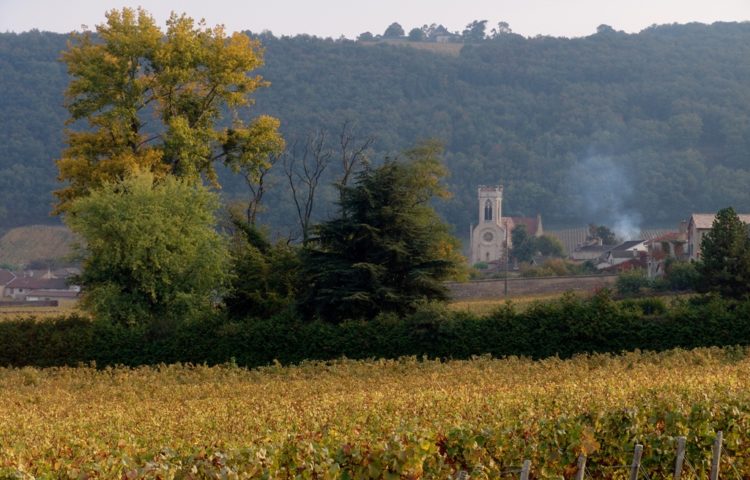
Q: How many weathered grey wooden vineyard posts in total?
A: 6